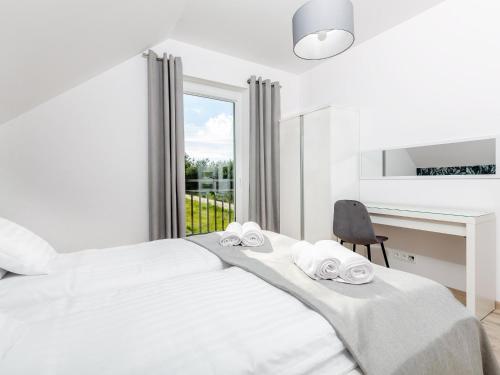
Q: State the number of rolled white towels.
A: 4